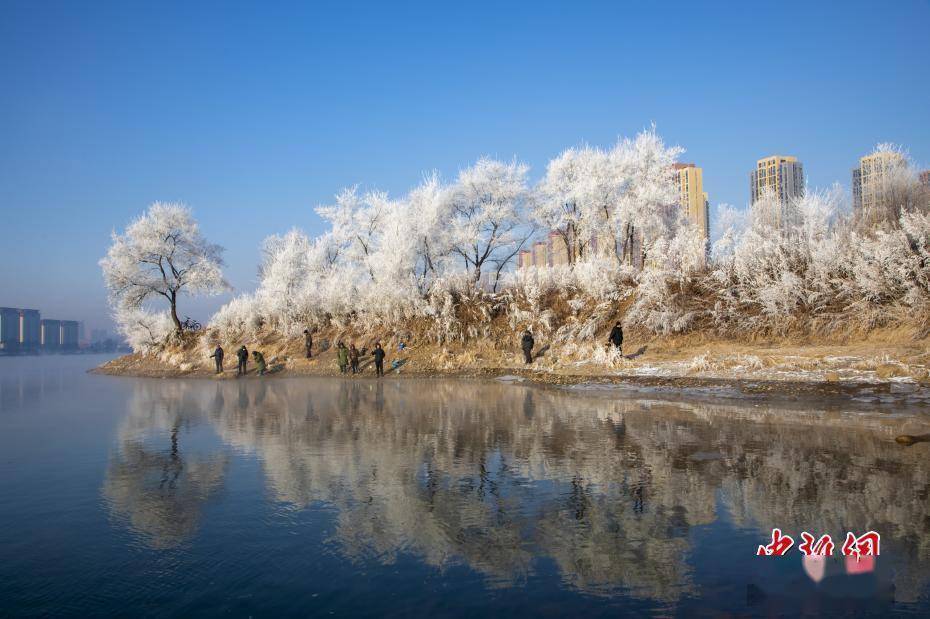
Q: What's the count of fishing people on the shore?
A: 9